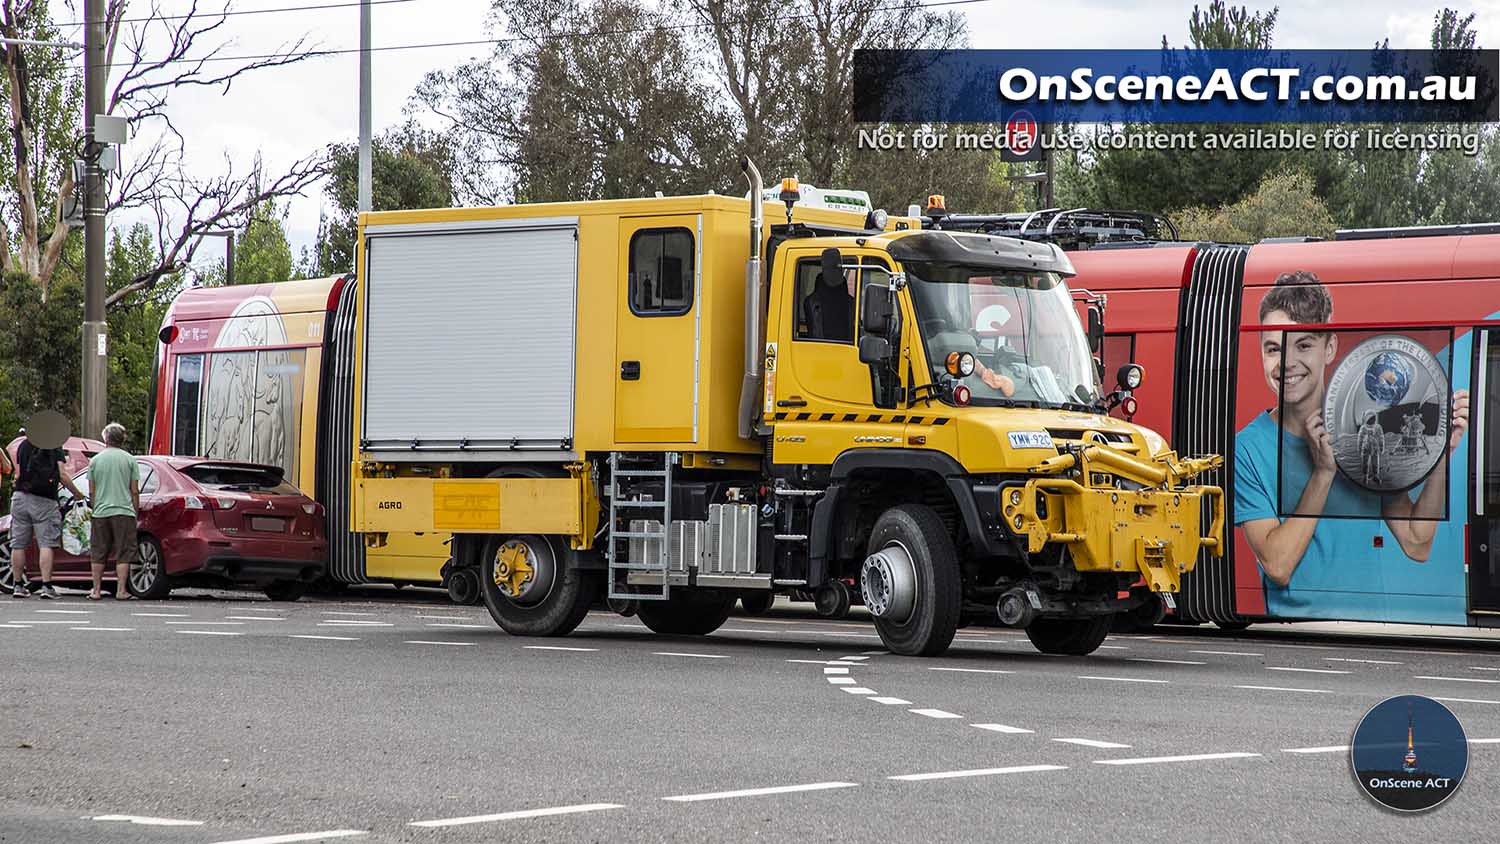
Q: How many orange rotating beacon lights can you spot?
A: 2